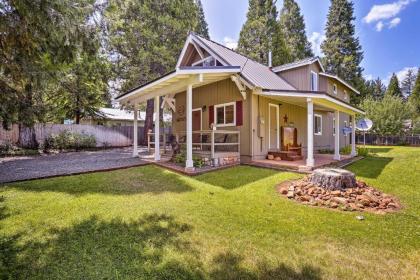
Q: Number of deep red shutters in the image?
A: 2